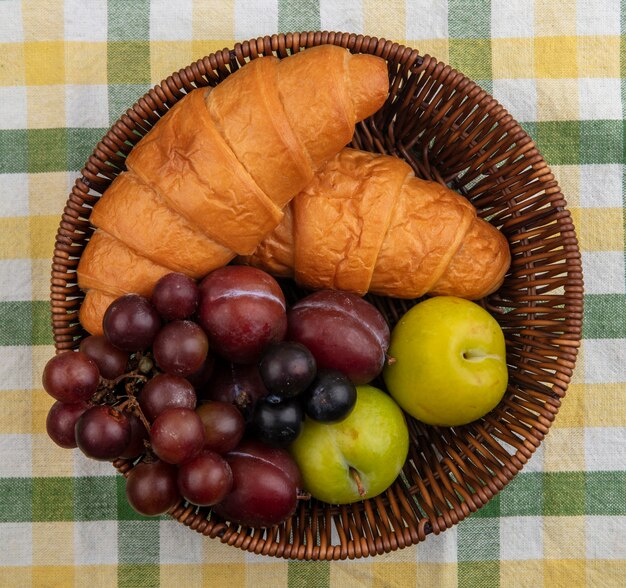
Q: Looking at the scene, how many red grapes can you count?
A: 14